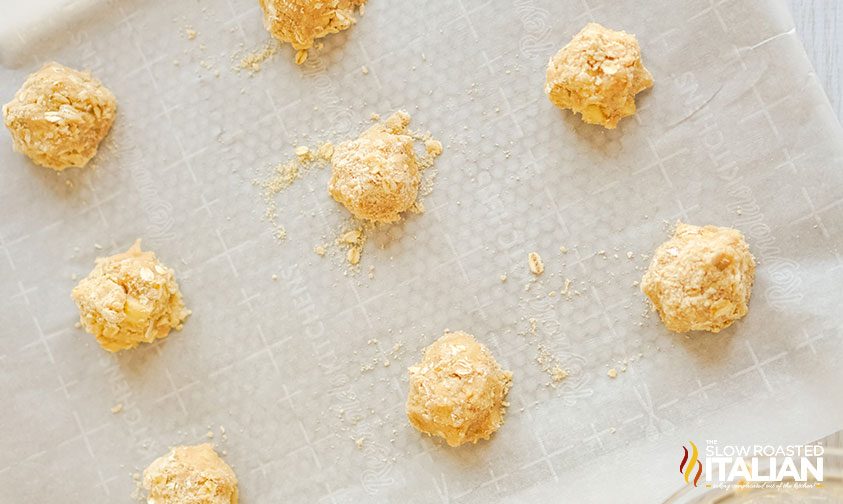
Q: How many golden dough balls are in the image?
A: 8